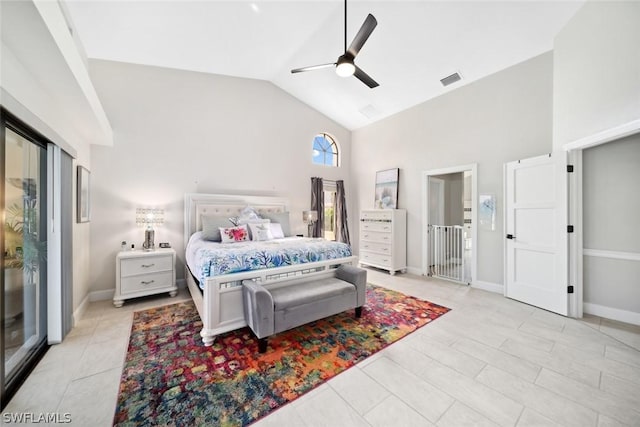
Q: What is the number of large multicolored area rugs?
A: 1